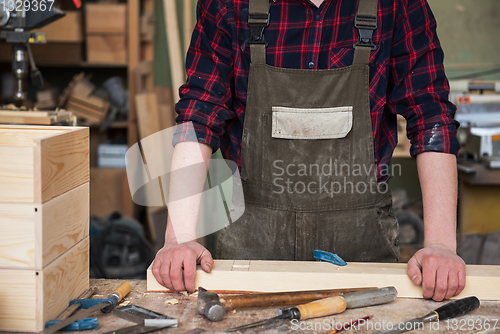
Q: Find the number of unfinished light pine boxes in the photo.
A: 3